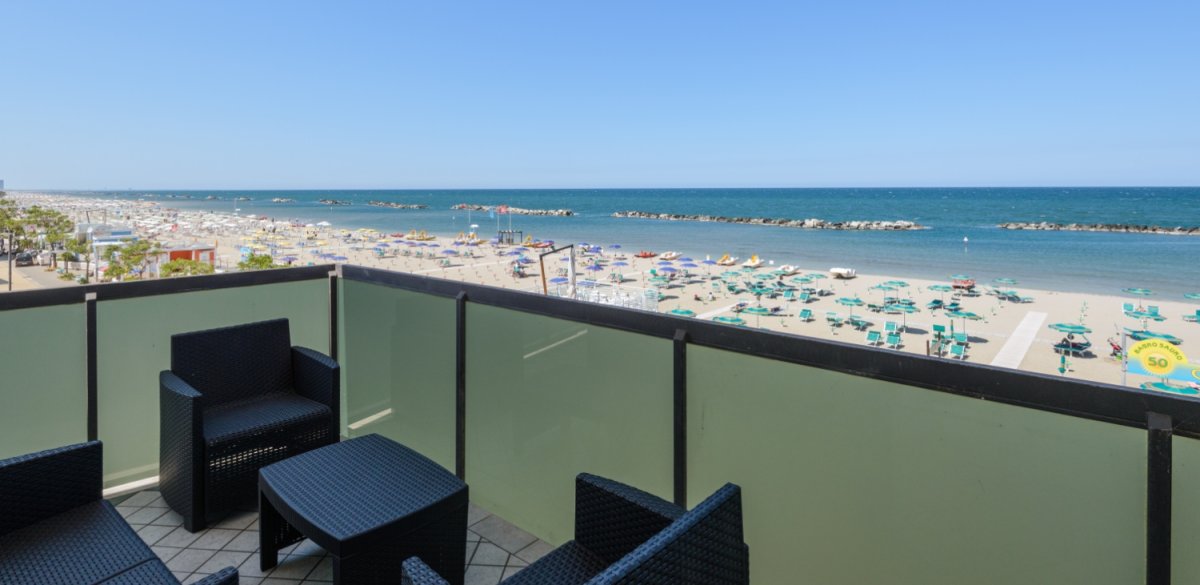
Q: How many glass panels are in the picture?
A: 6